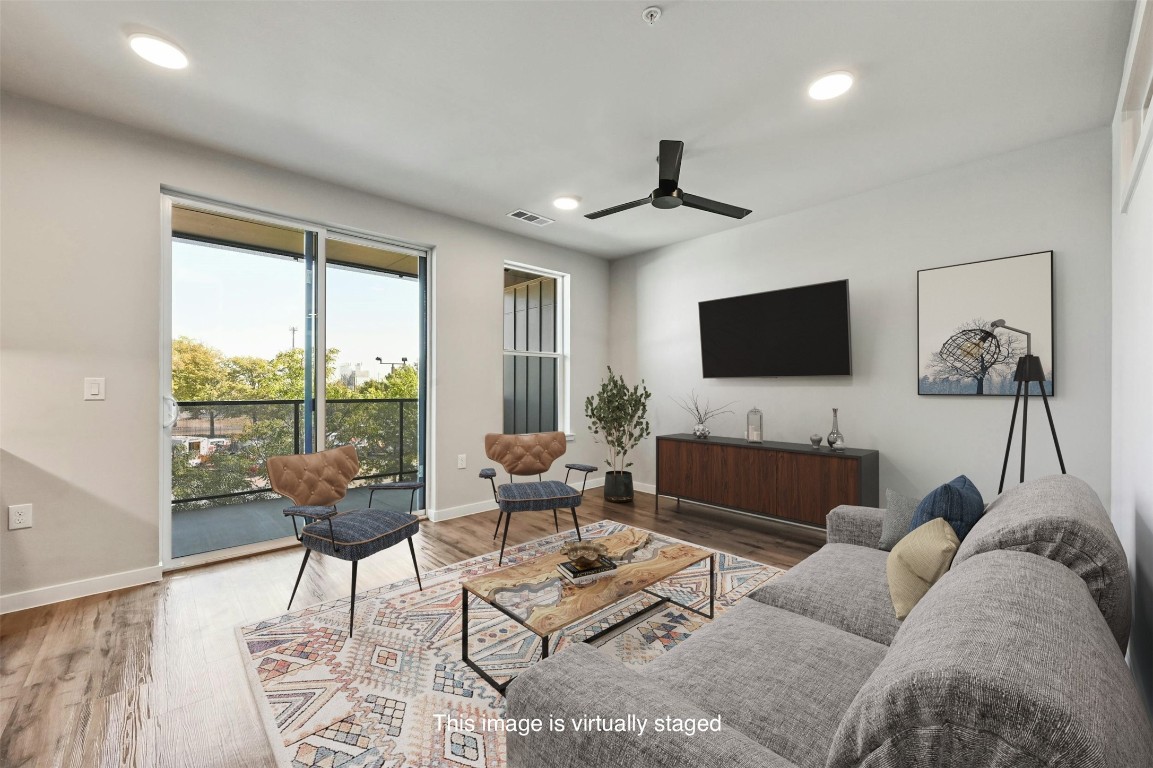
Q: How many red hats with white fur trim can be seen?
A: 0